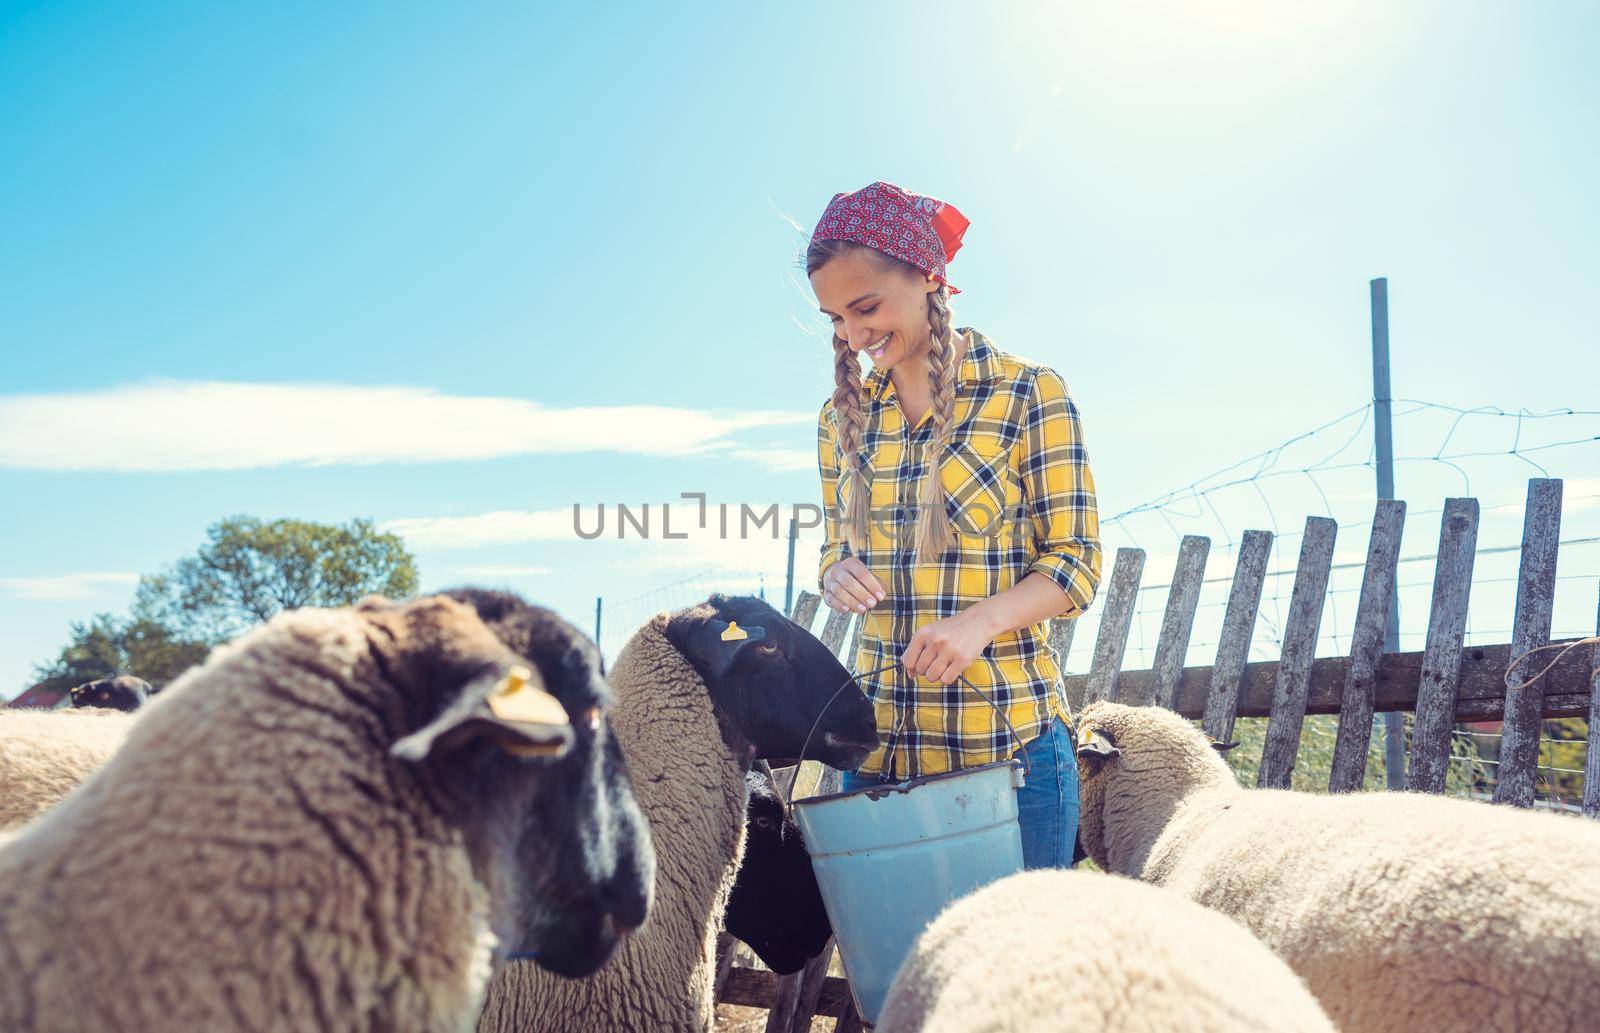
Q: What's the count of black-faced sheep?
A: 4